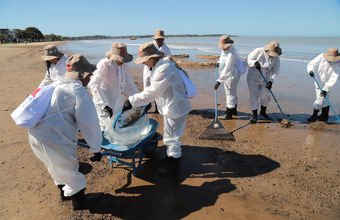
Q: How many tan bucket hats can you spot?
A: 8